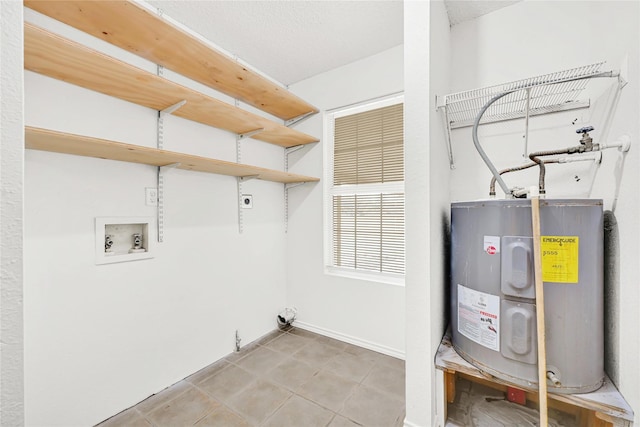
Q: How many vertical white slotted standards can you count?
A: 3